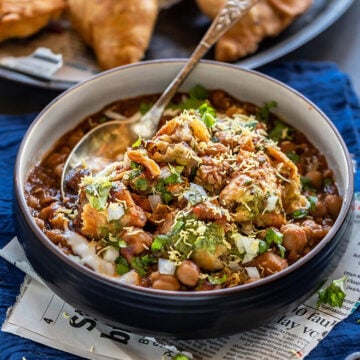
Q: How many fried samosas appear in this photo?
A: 3